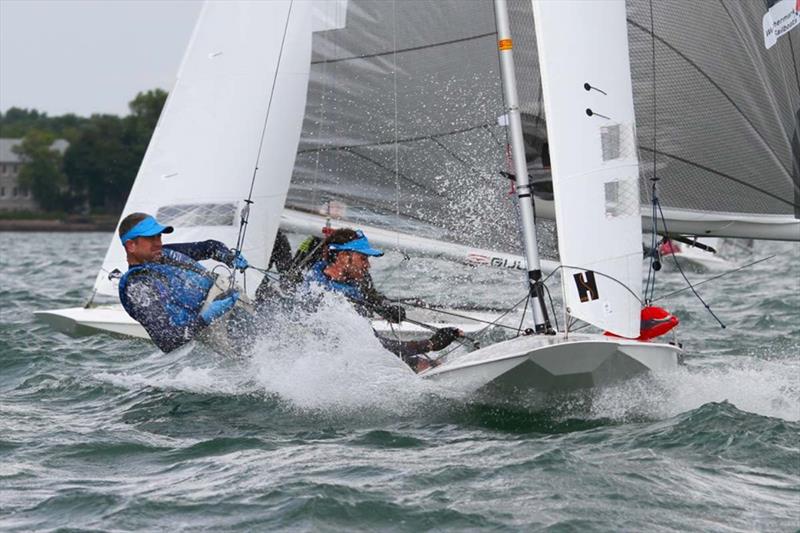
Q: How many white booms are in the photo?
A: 2